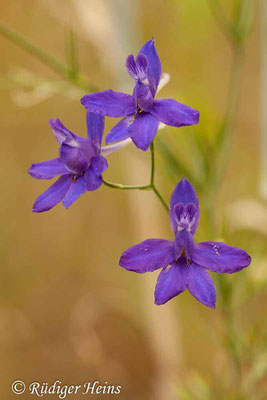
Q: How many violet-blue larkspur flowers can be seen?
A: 3